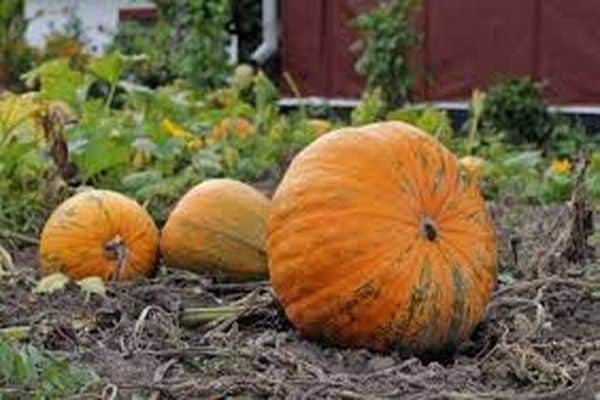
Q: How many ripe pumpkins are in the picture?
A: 3